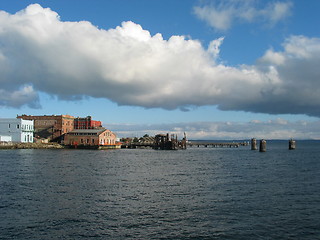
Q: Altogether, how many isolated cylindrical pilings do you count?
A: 3